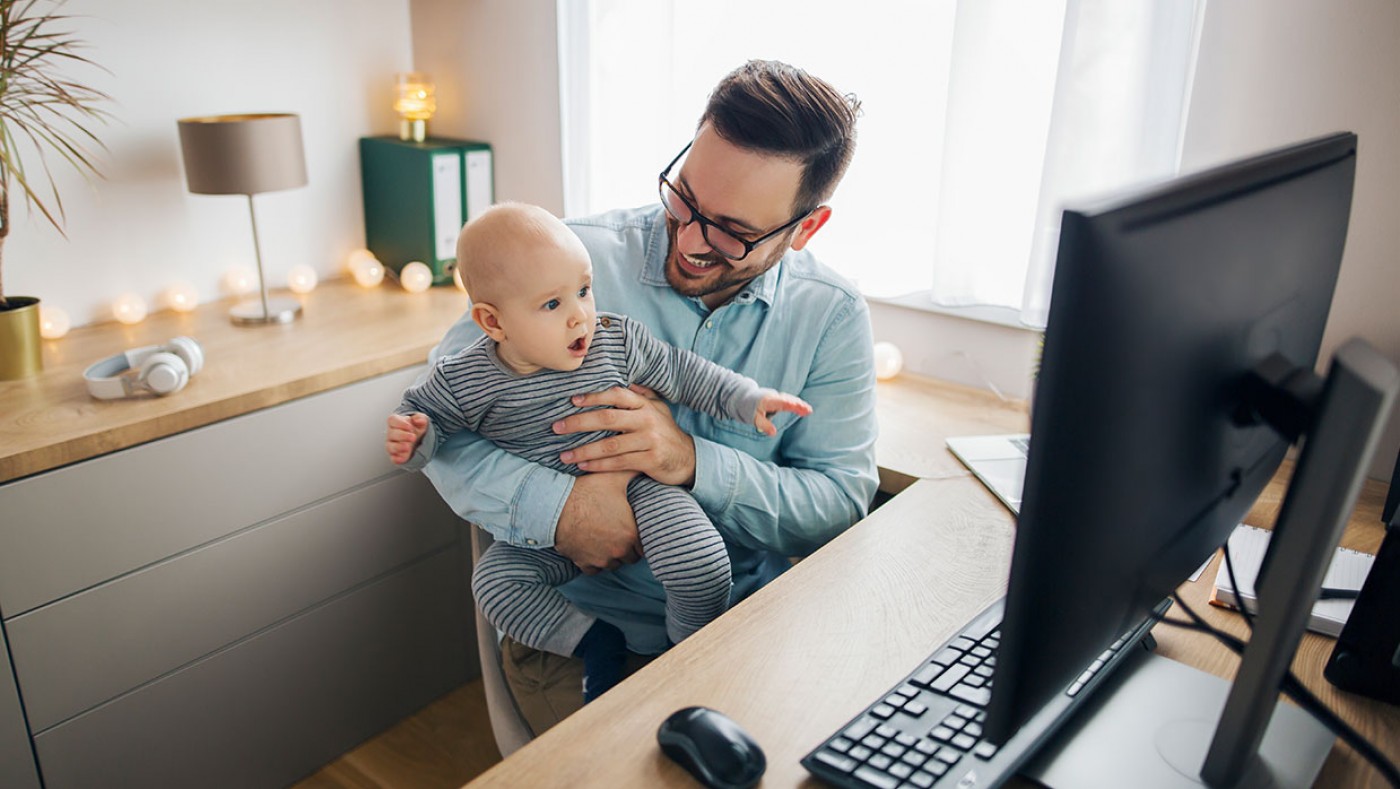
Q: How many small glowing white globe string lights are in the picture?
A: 10